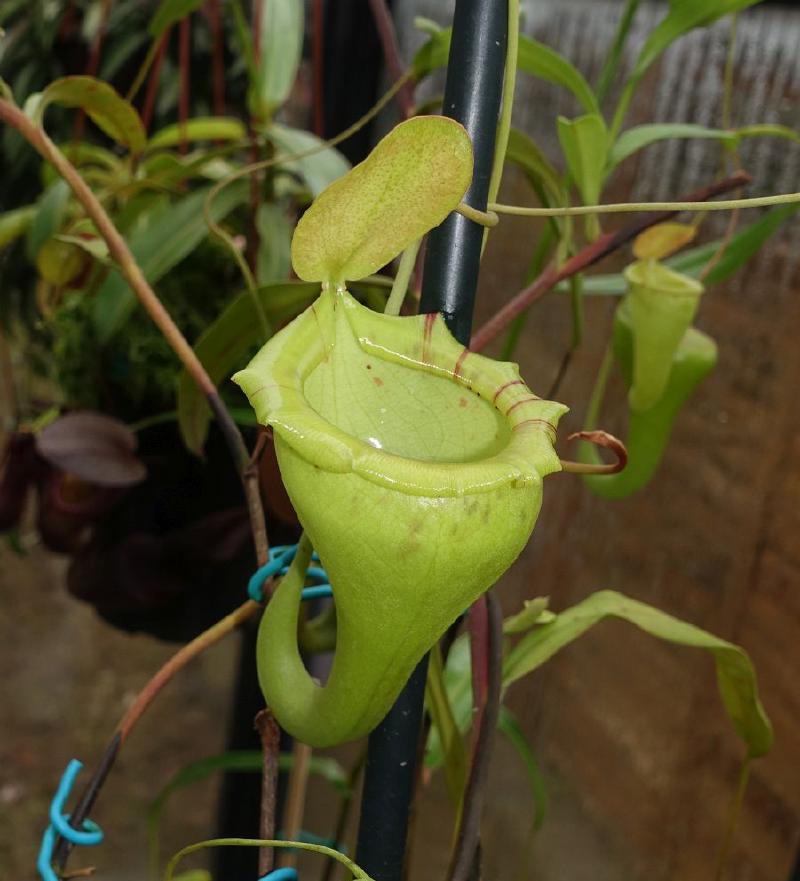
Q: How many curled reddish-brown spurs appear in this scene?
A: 1